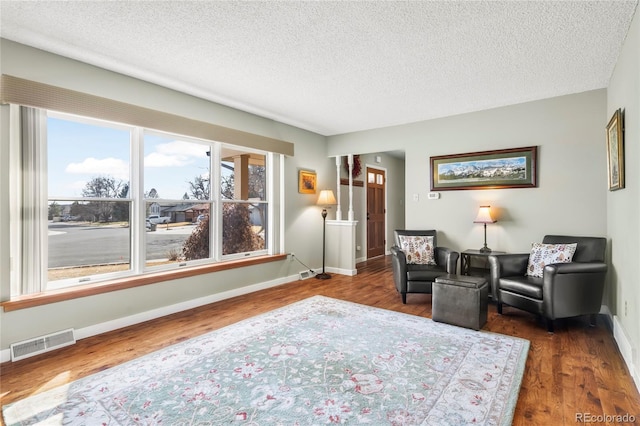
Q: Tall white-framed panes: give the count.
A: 3